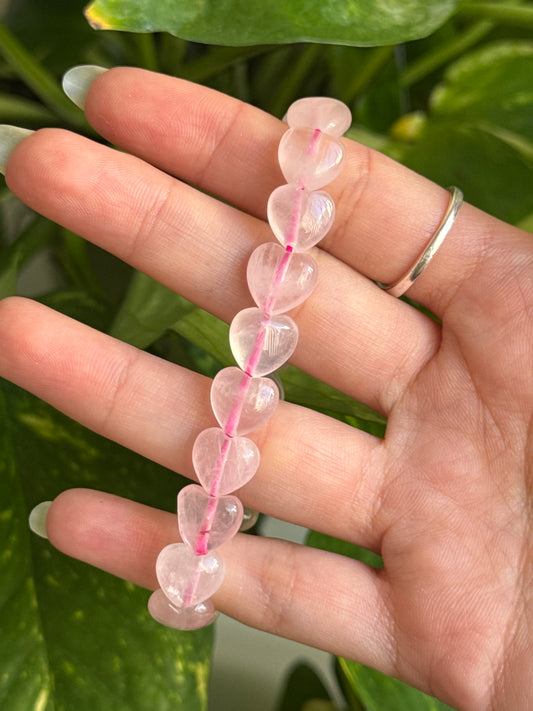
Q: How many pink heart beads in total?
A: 10